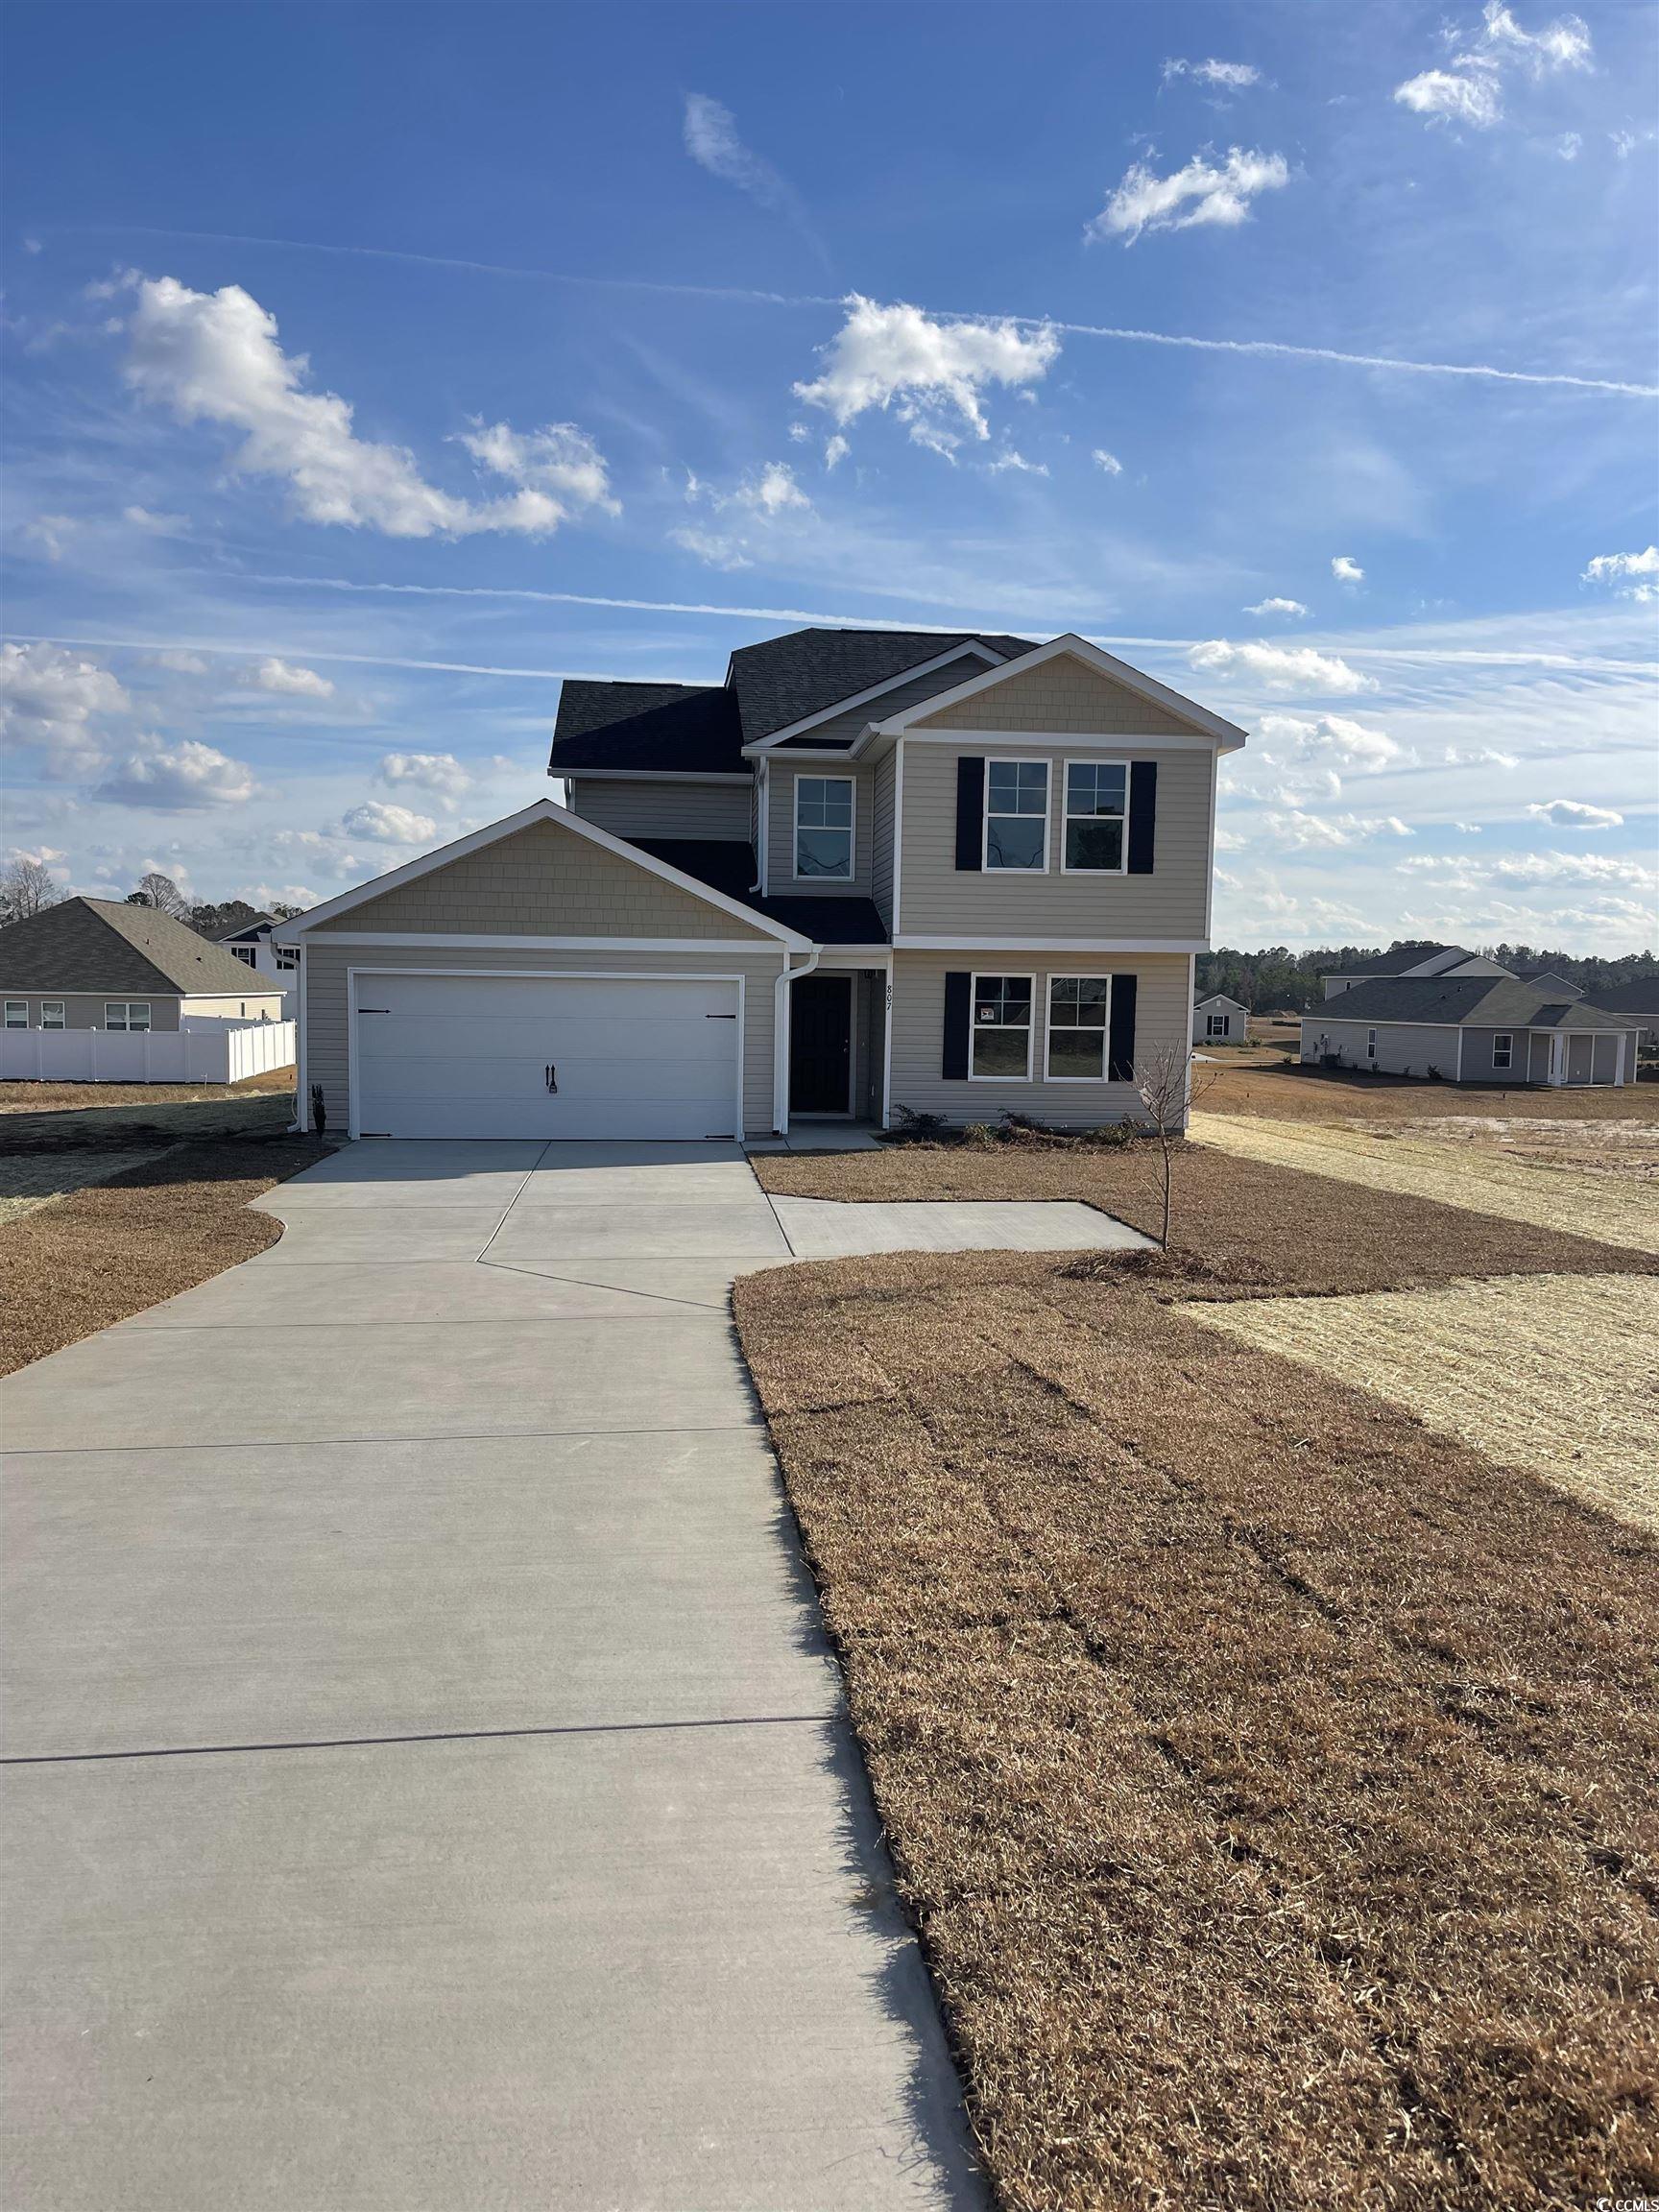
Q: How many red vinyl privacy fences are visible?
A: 0